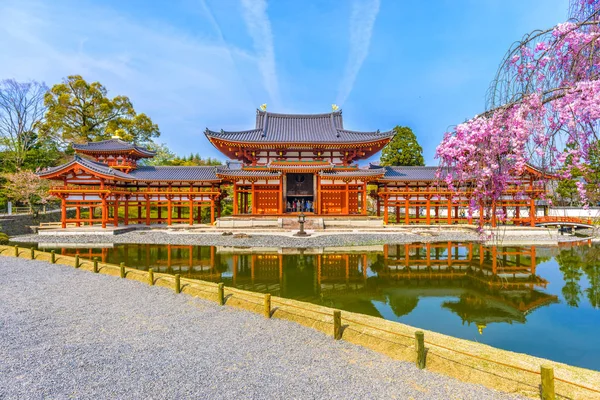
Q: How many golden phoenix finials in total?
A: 2